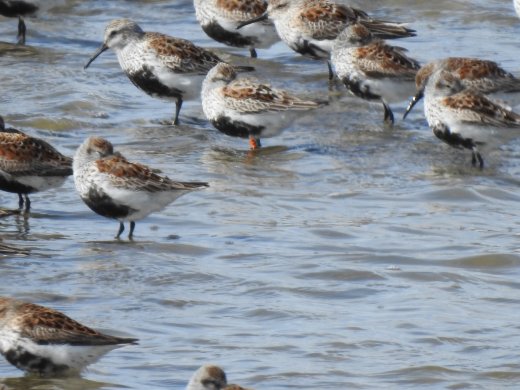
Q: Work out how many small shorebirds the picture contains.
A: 12